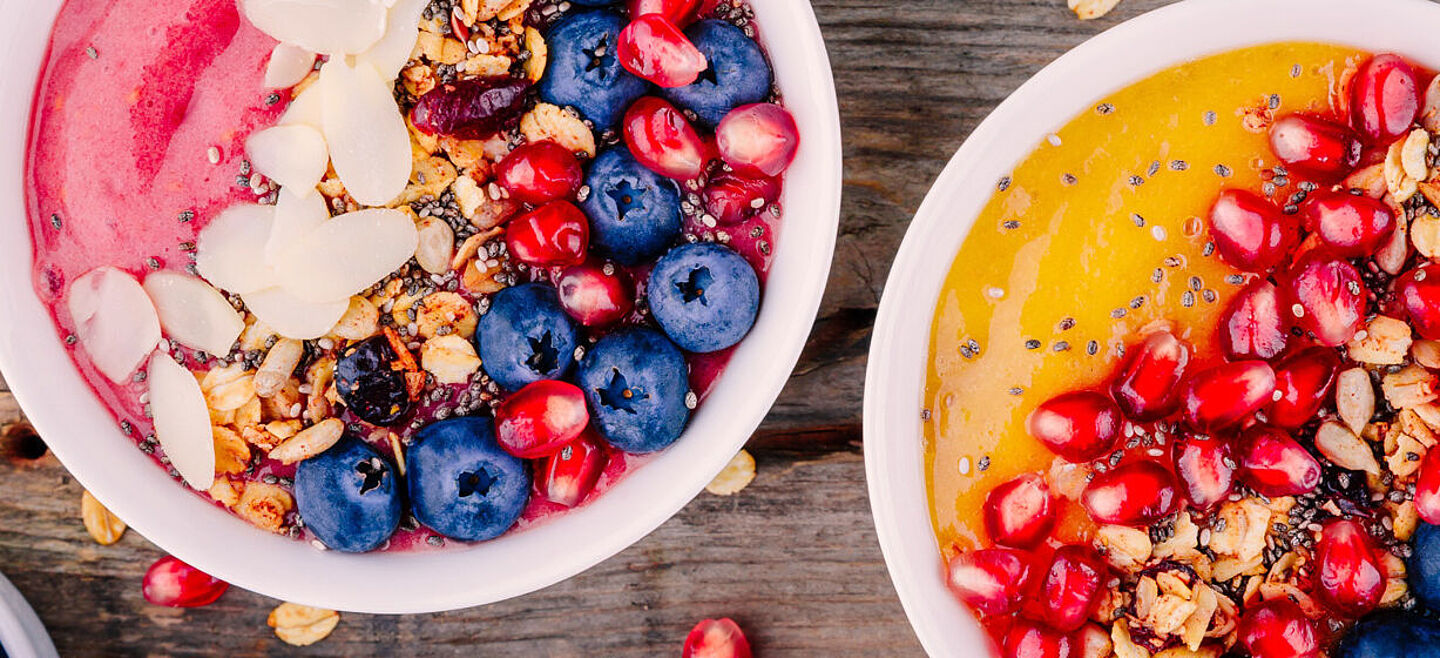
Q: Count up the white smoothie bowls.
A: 2